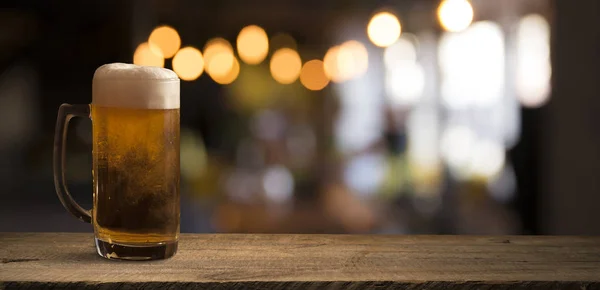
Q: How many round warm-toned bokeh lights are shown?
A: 12